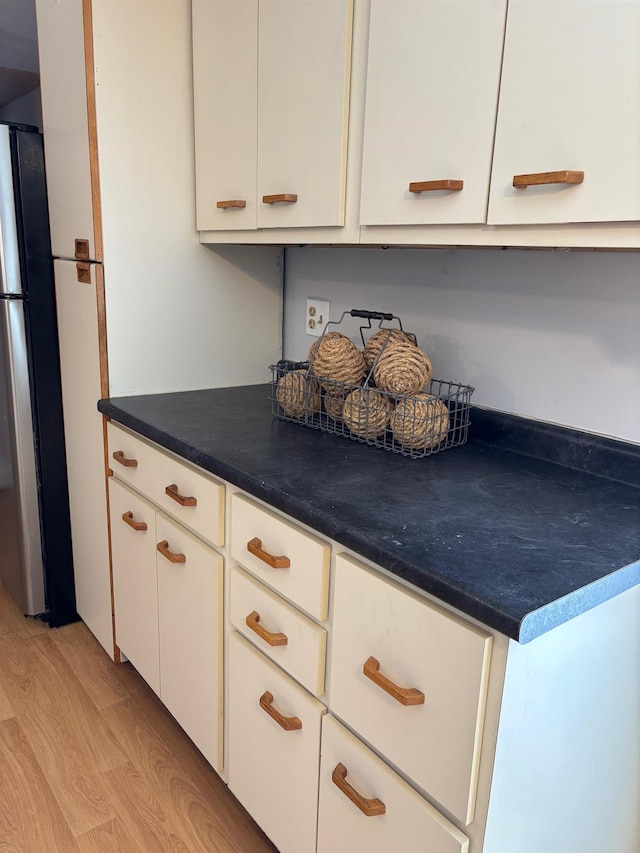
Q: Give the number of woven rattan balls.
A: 7